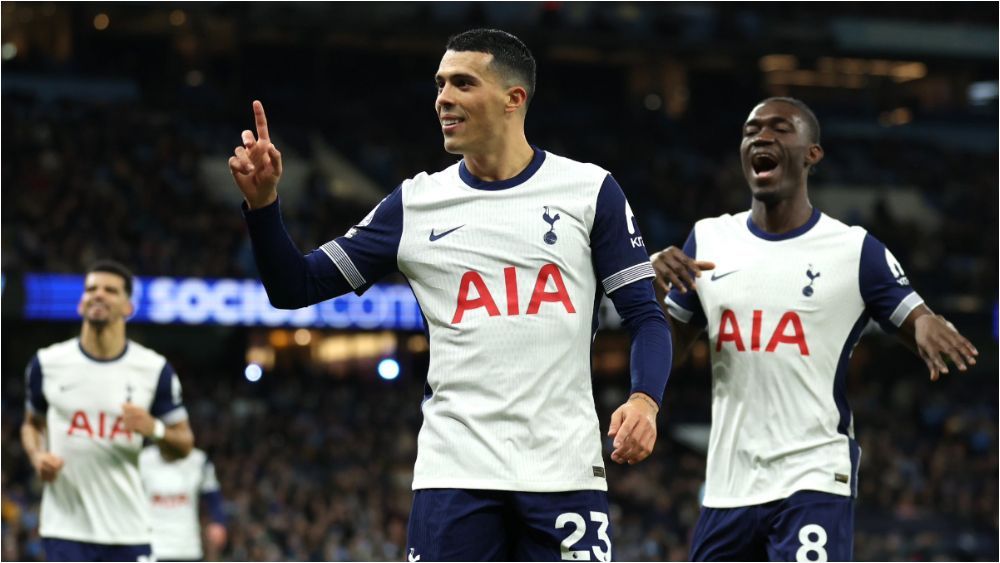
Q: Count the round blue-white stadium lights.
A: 2